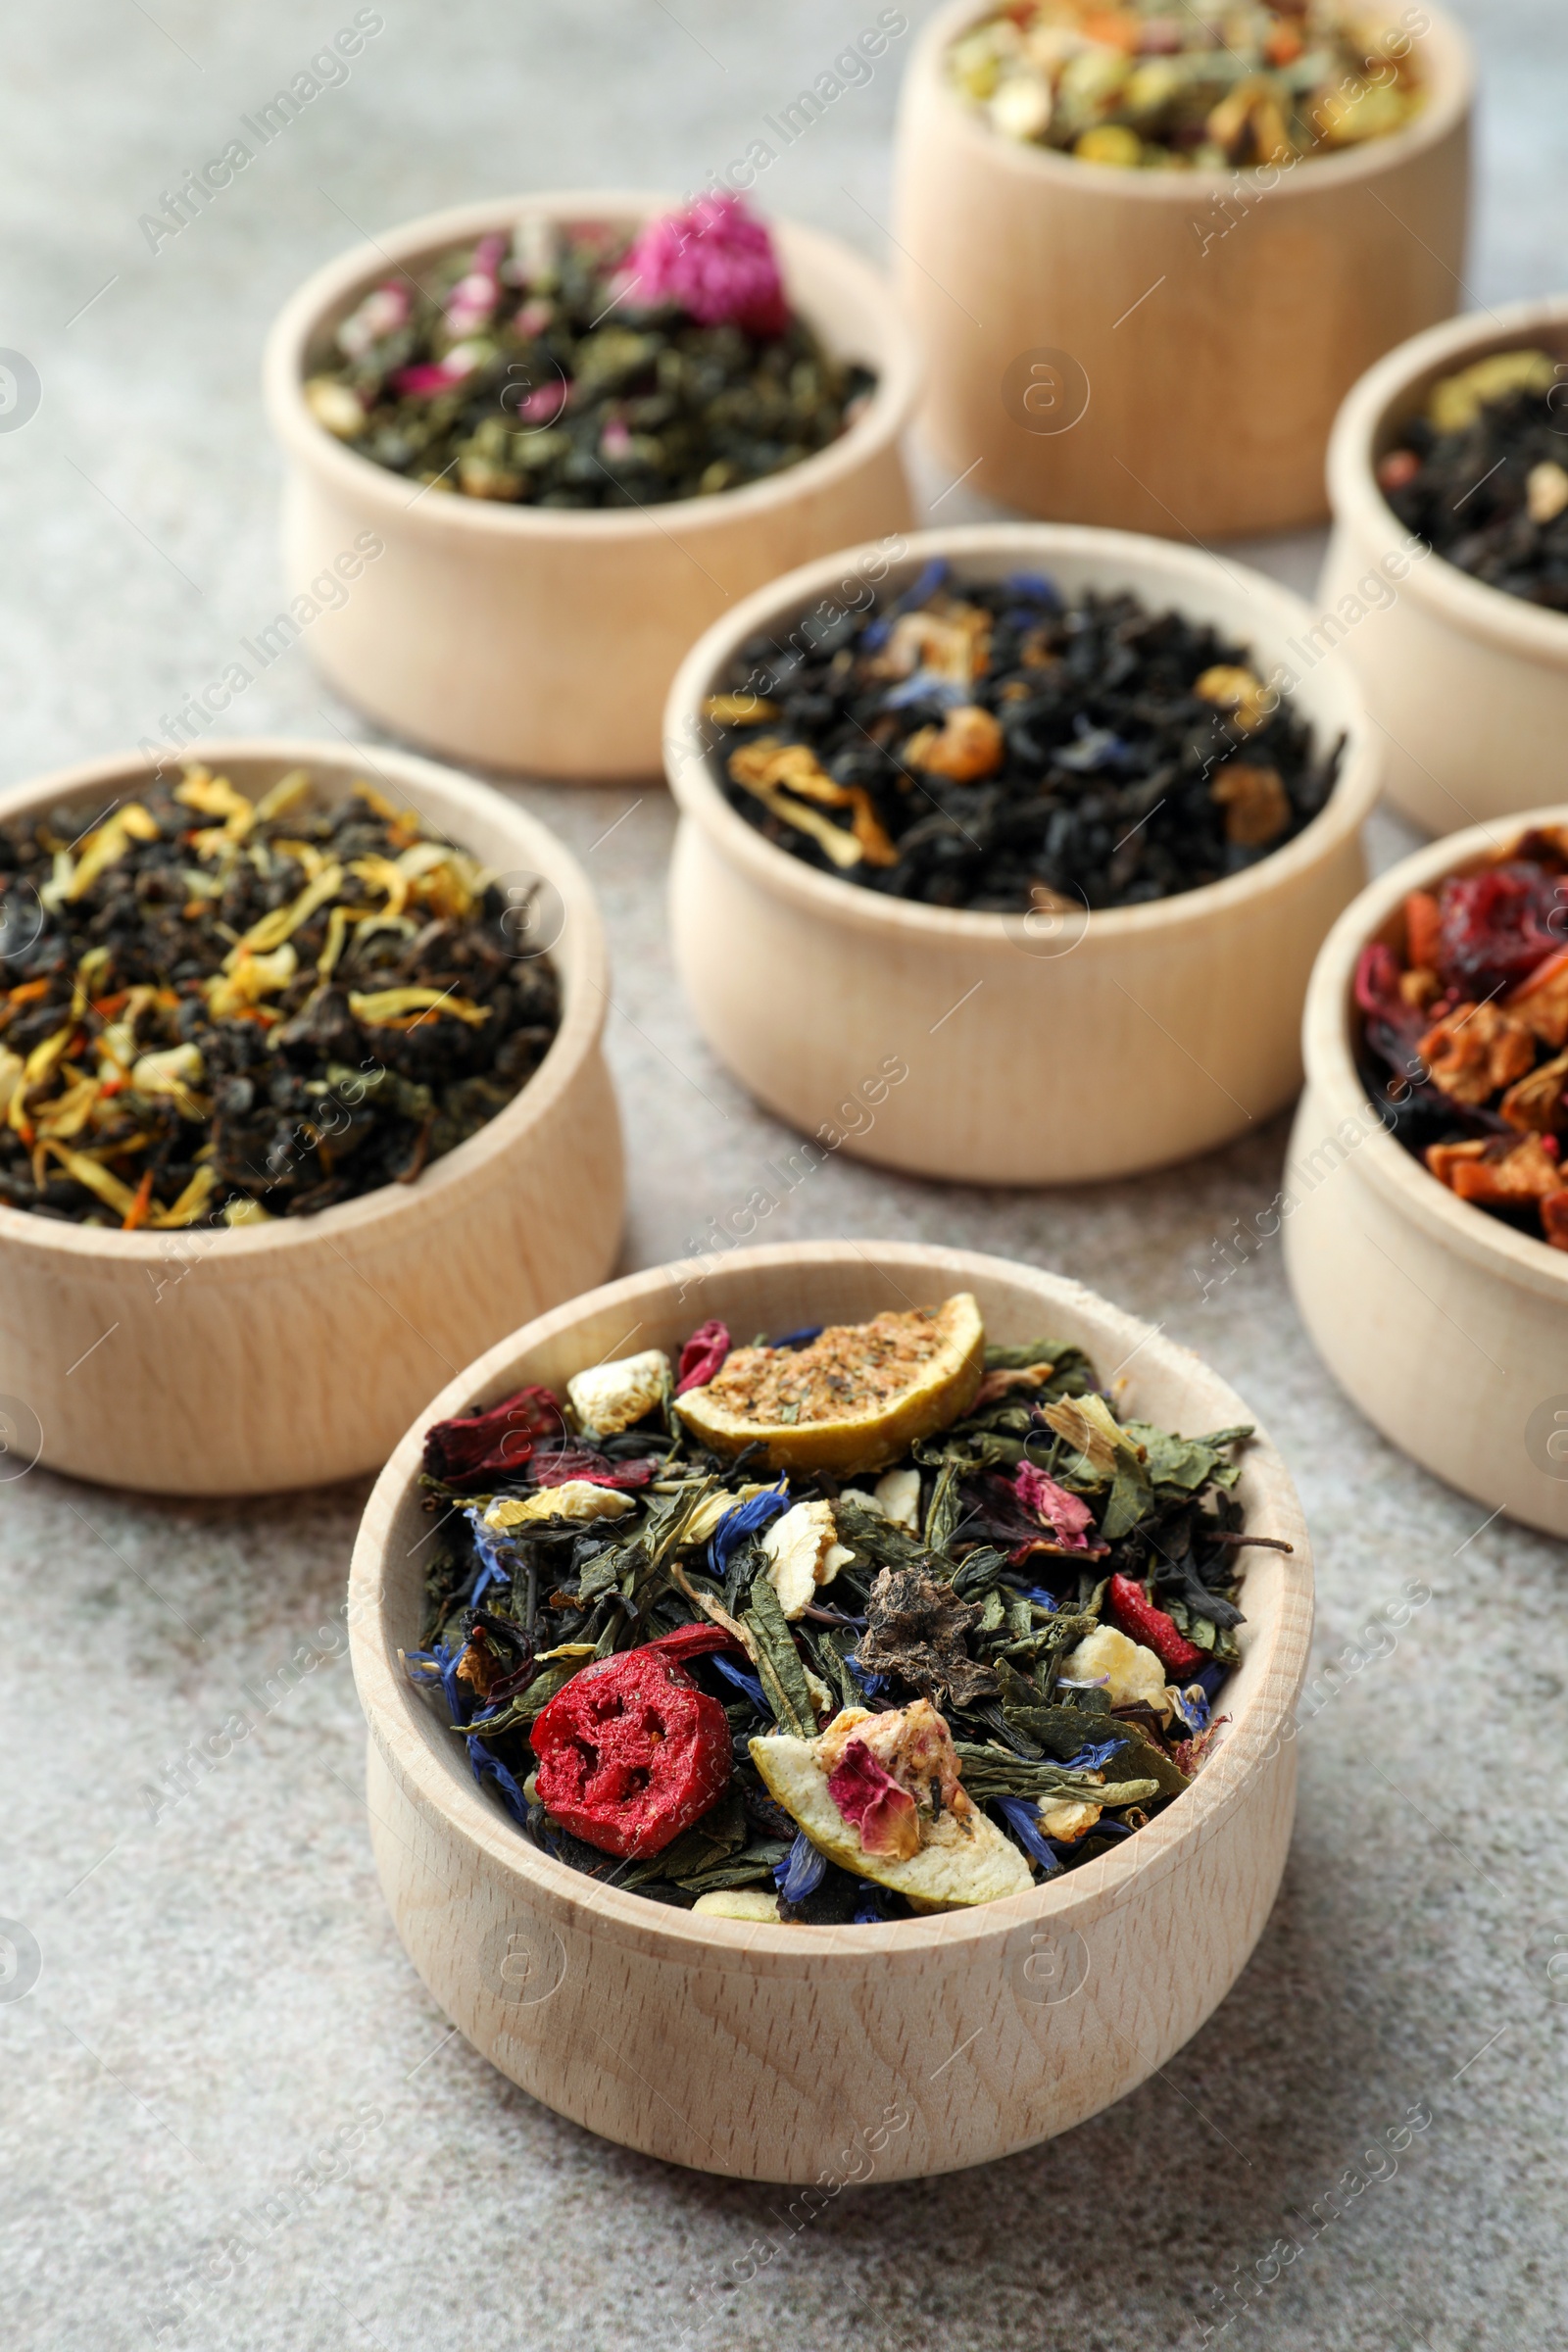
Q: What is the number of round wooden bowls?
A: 7